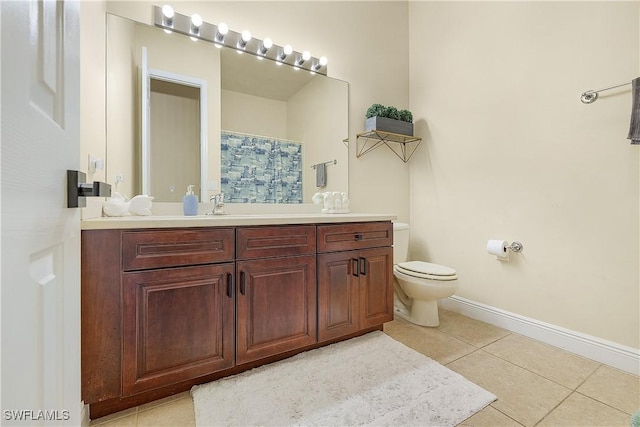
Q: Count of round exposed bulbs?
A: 8